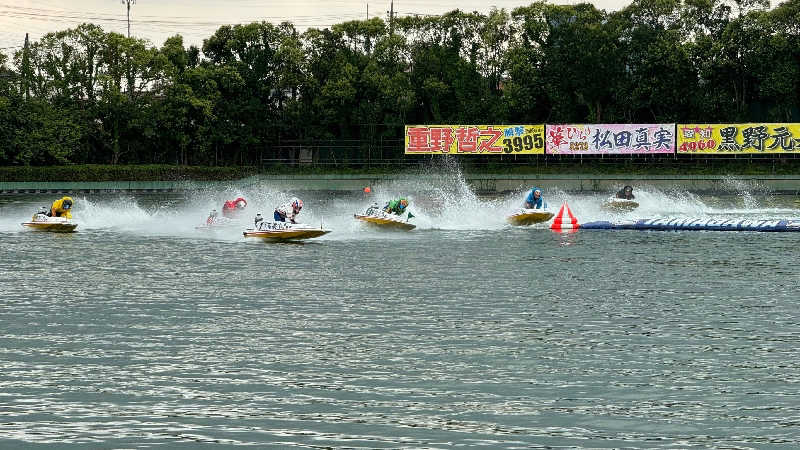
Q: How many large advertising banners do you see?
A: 3